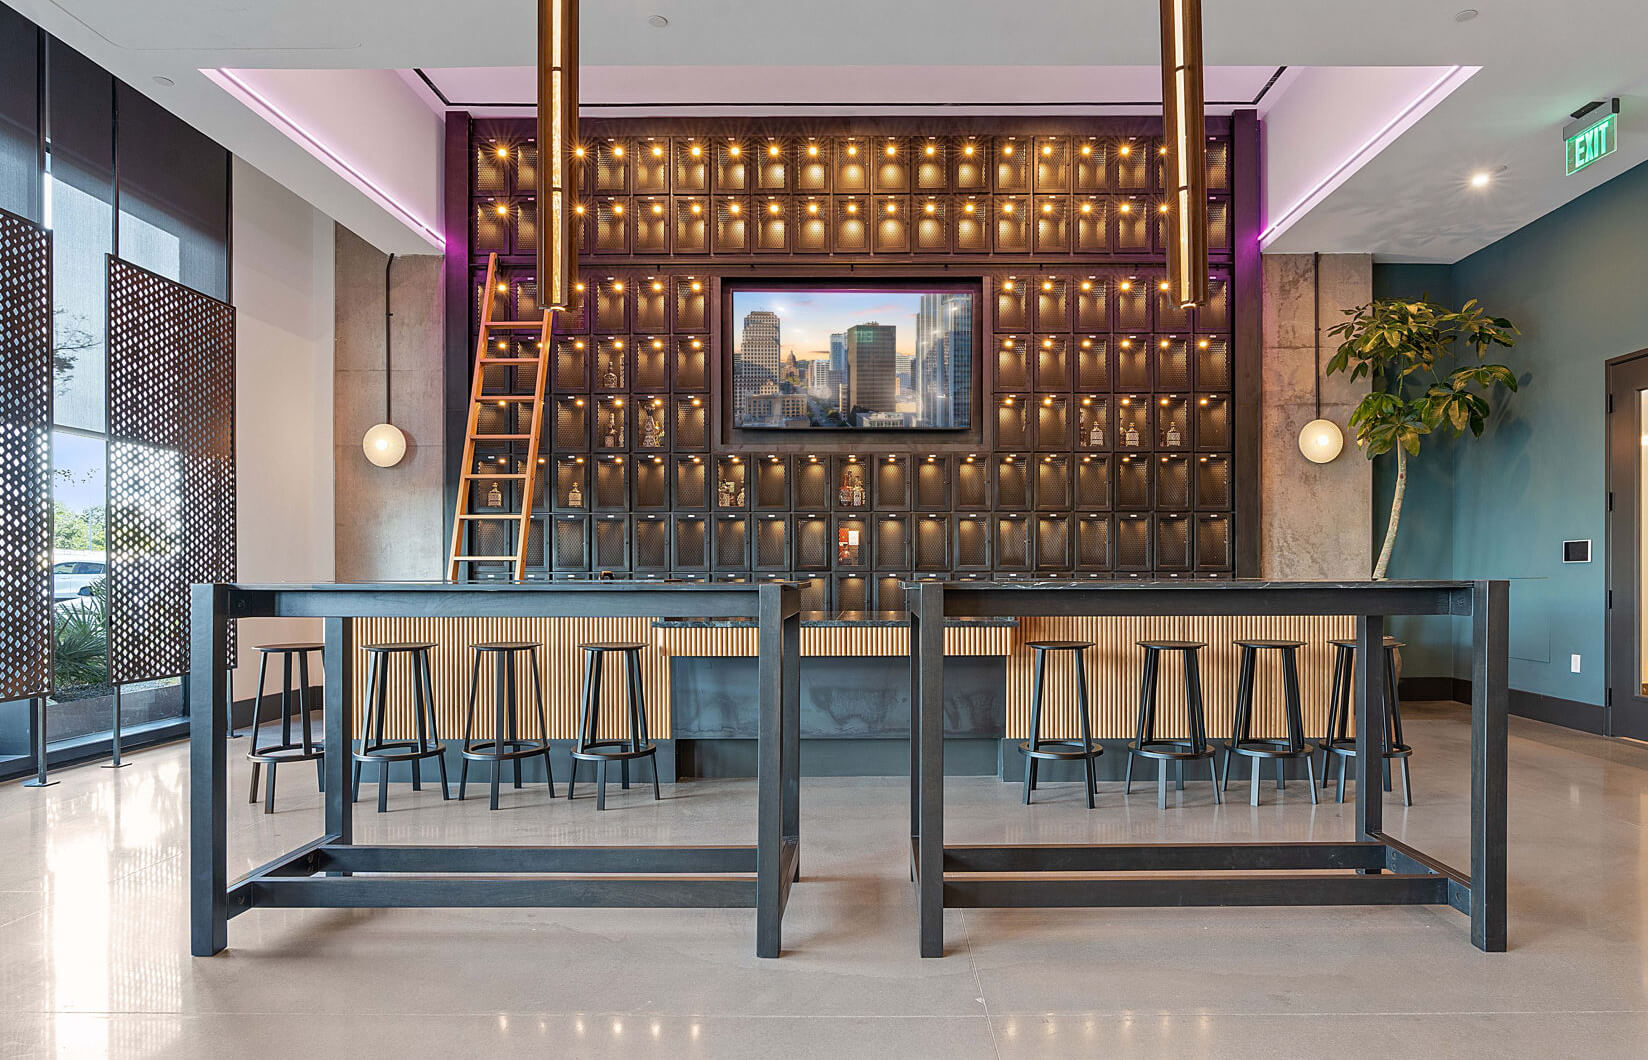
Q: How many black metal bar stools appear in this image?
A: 8